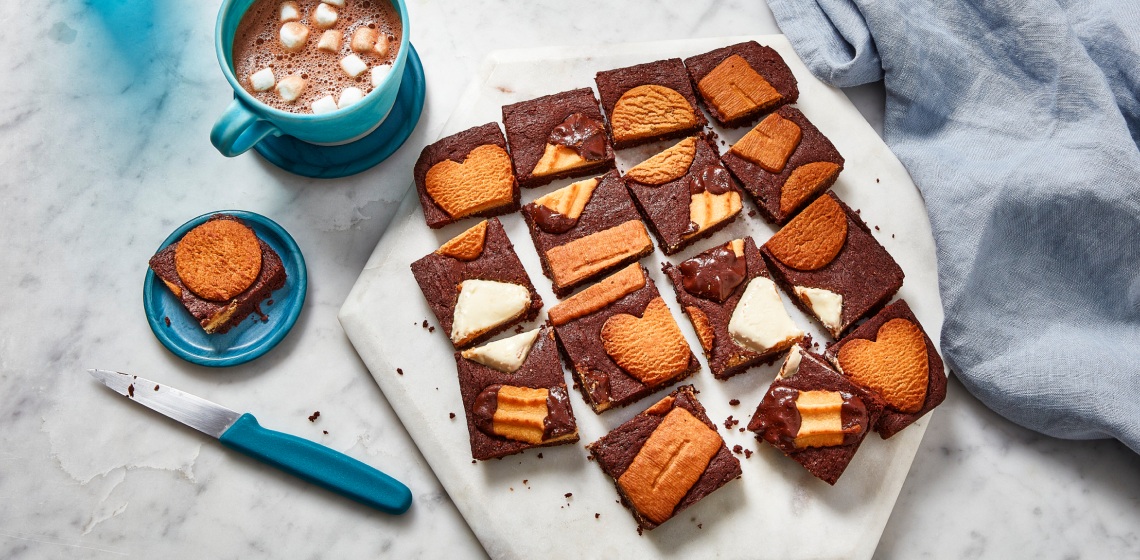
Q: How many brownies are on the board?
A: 15